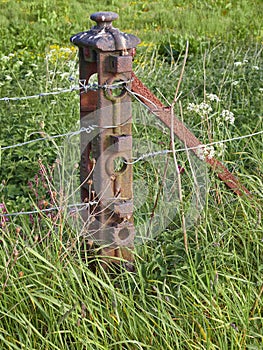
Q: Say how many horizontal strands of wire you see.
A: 4